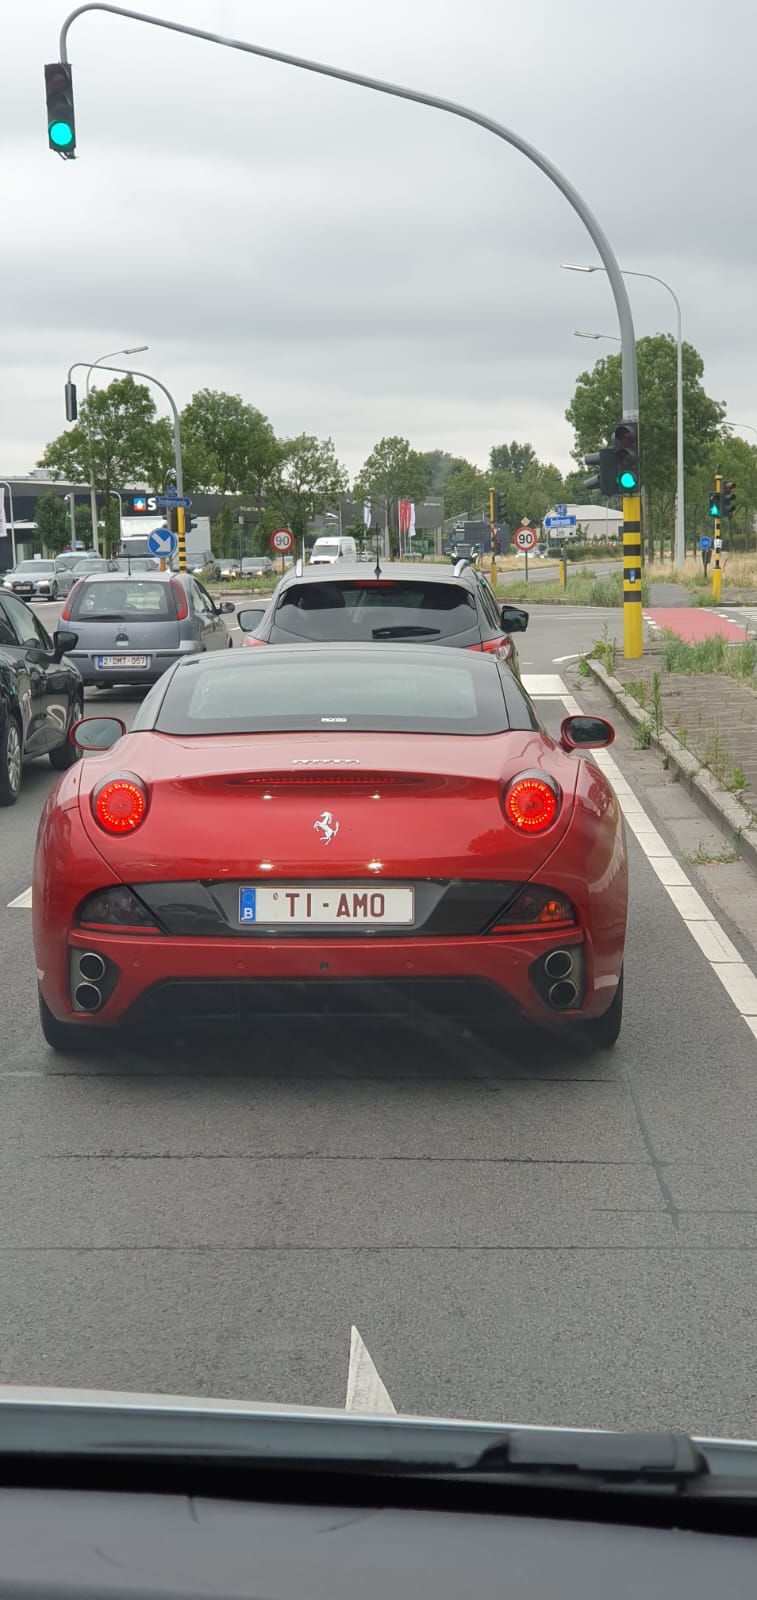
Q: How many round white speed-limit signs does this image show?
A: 2